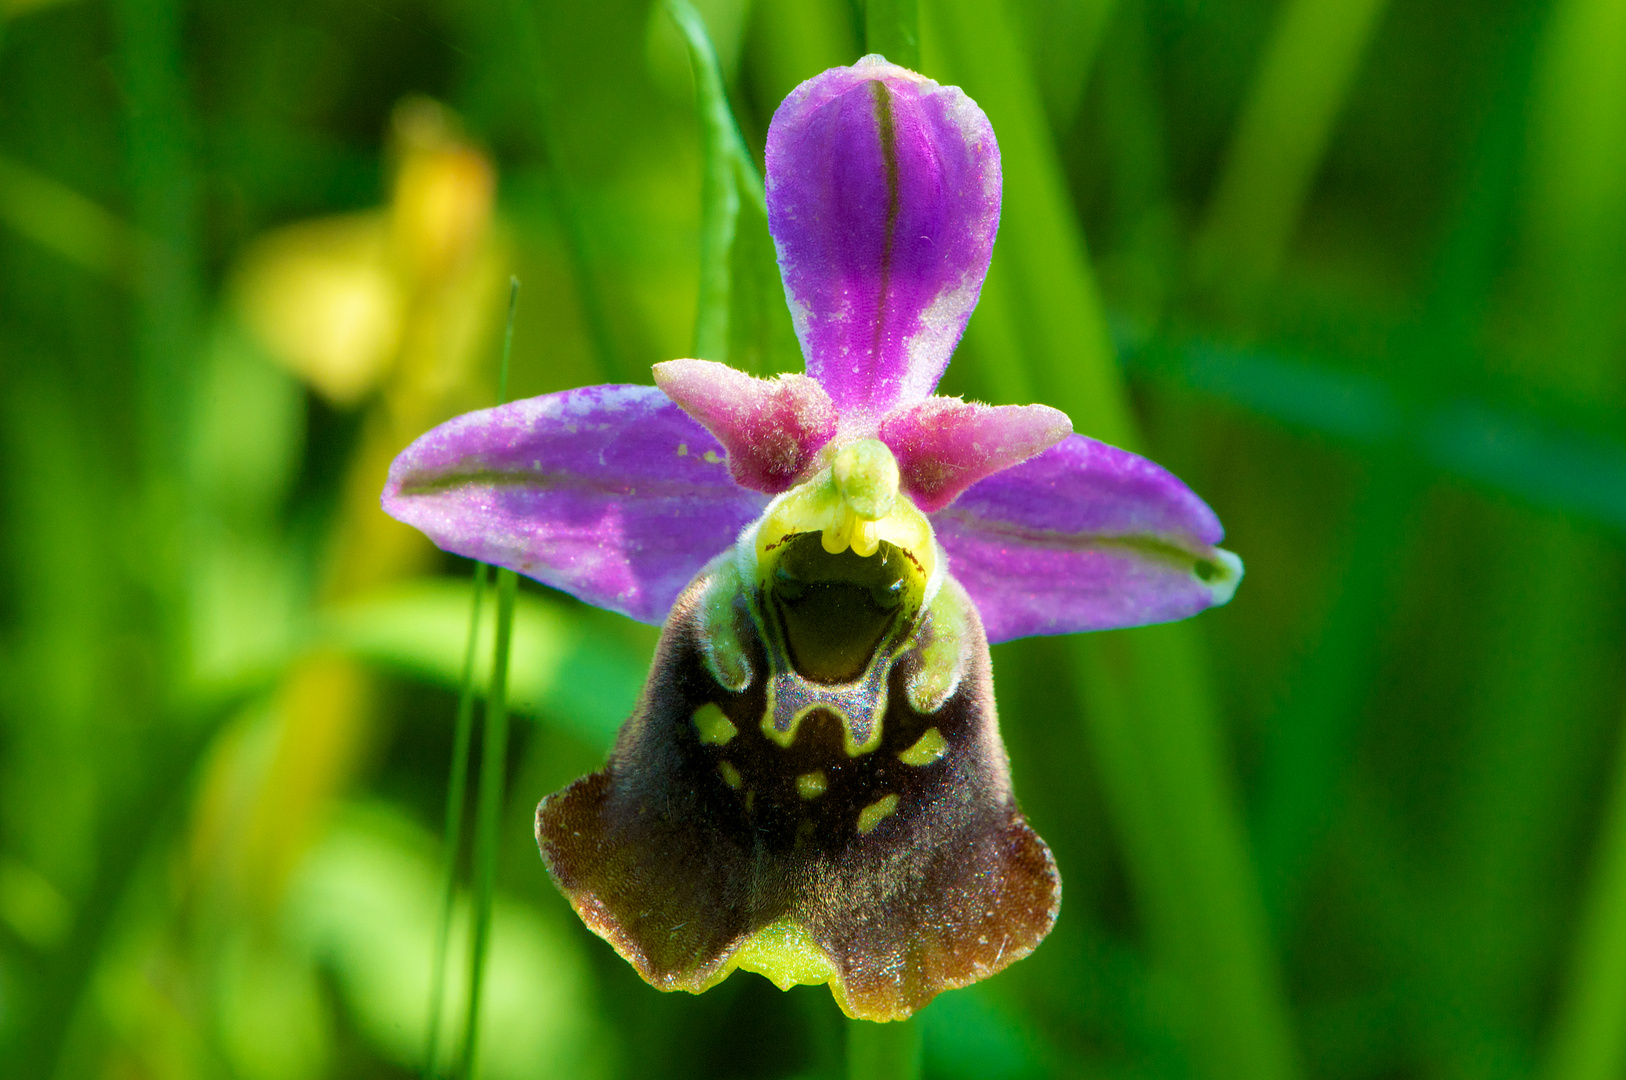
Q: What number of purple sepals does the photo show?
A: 3